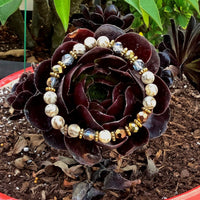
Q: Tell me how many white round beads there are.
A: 11